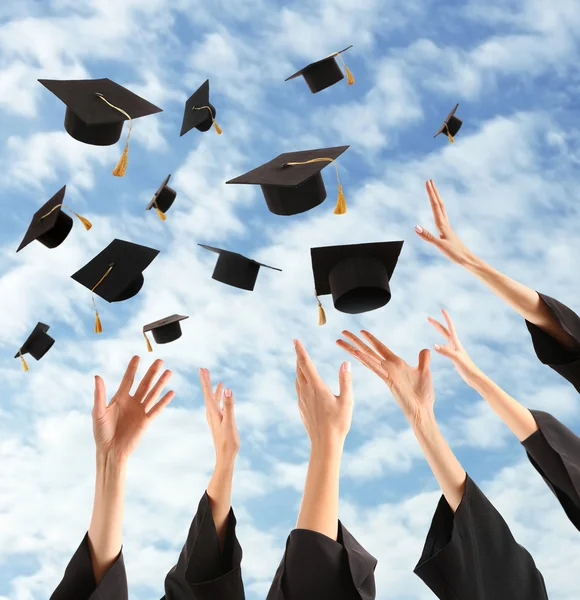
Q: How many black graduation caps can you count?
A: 12